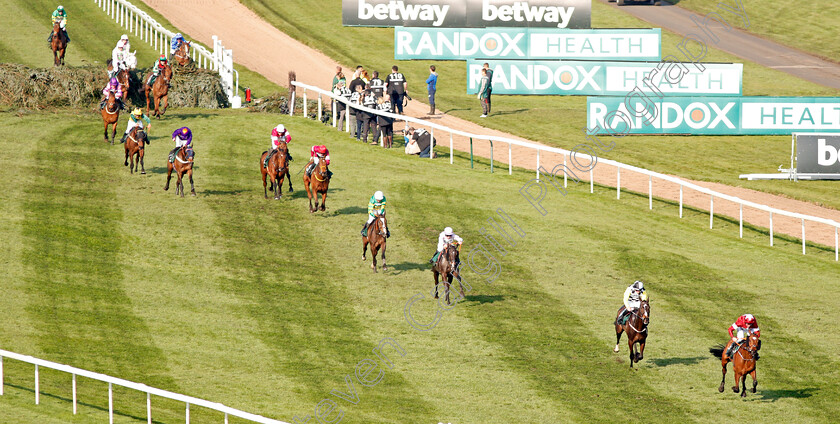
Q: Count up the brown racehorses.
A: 13